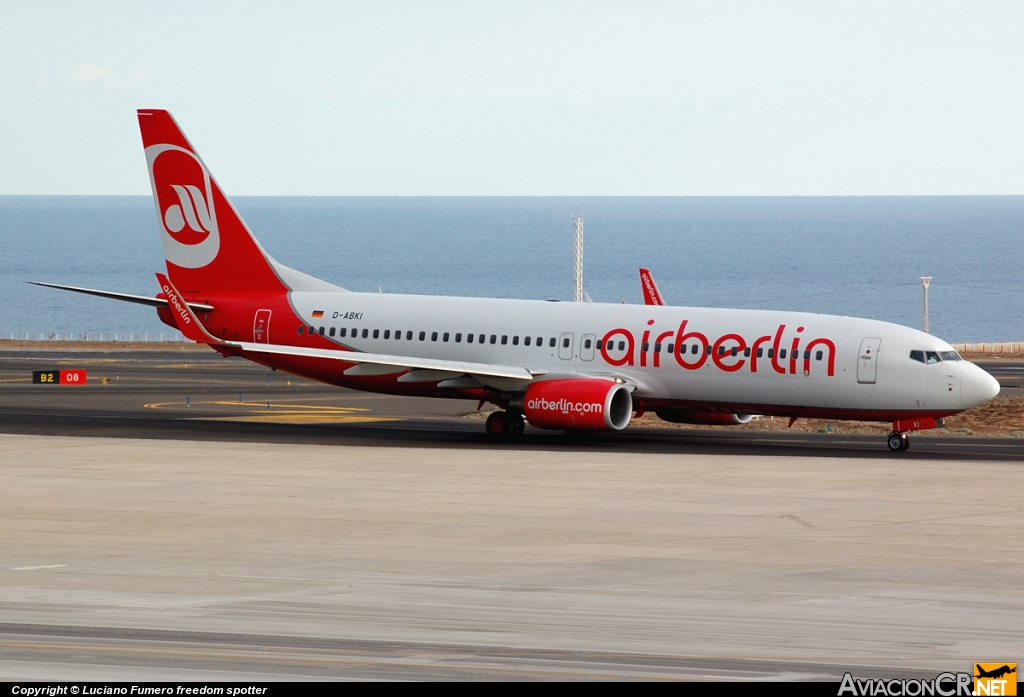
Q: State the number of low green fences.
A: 0